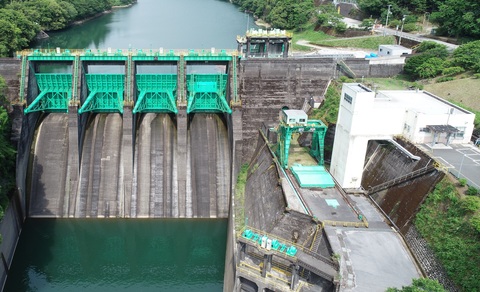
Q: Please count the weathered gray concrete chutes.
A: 4